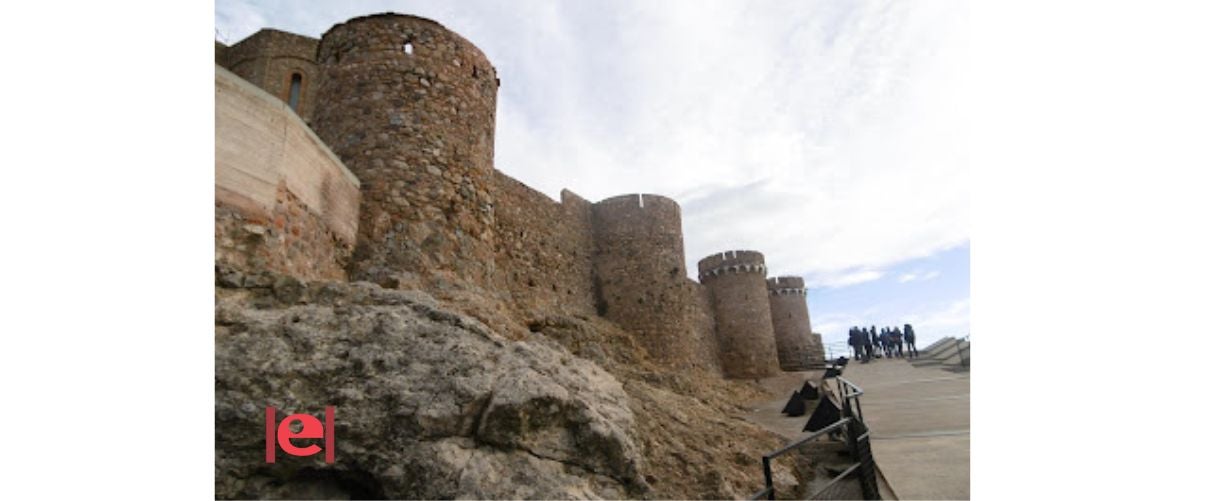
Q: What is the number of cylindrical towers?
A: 4